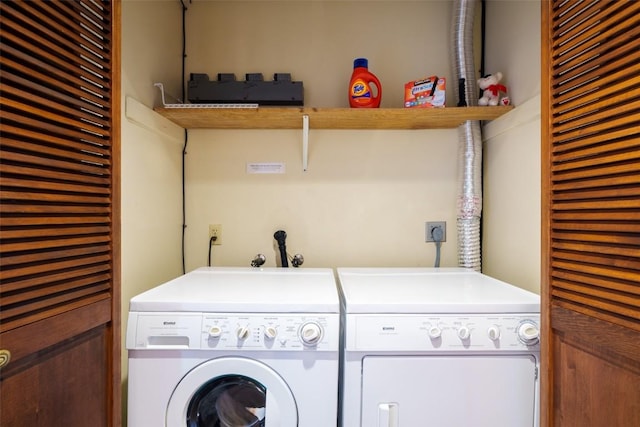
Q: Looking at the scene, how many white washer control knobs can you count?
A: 4